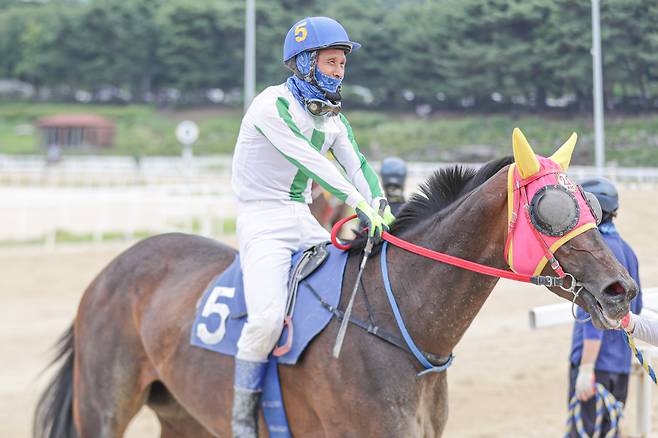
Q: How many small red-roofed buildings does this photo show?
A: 1